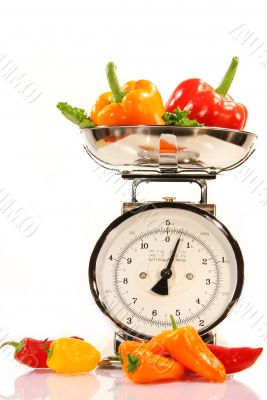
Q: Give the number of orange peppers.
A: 4